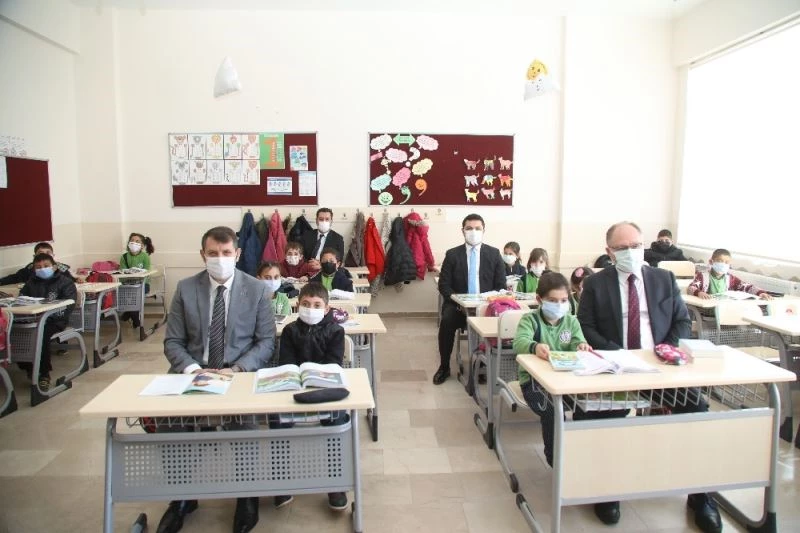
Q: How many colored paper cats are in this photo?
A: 9